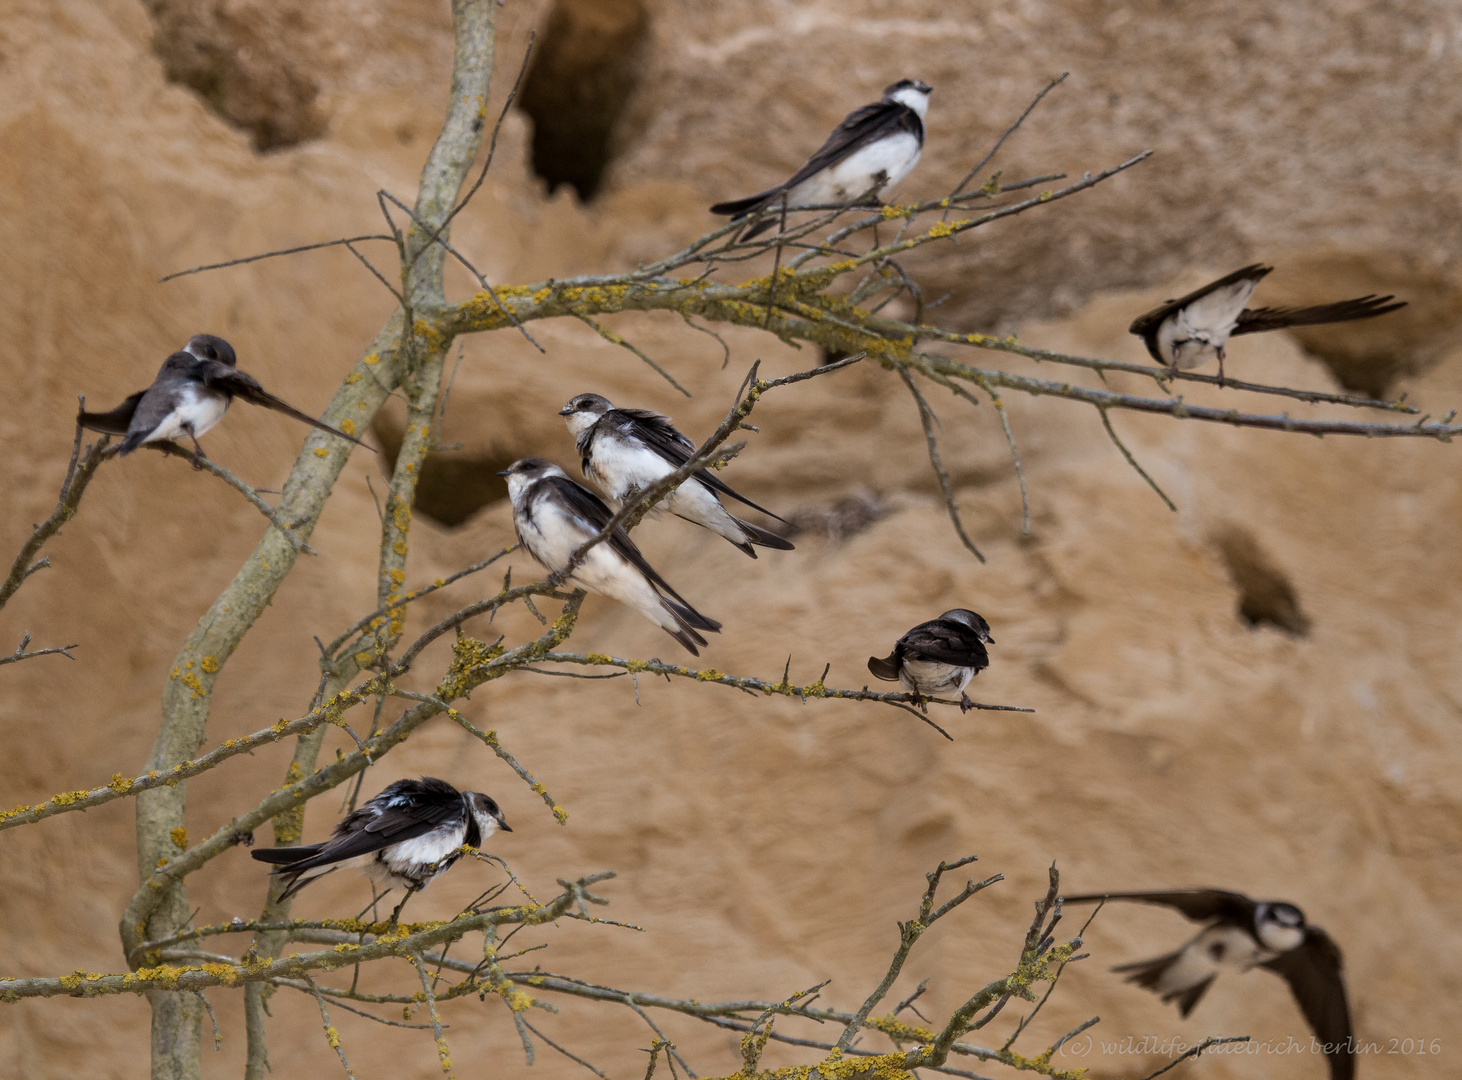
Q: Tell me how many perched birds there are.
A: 7